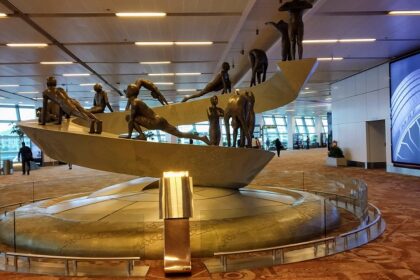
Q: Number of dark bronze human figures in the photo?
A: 12